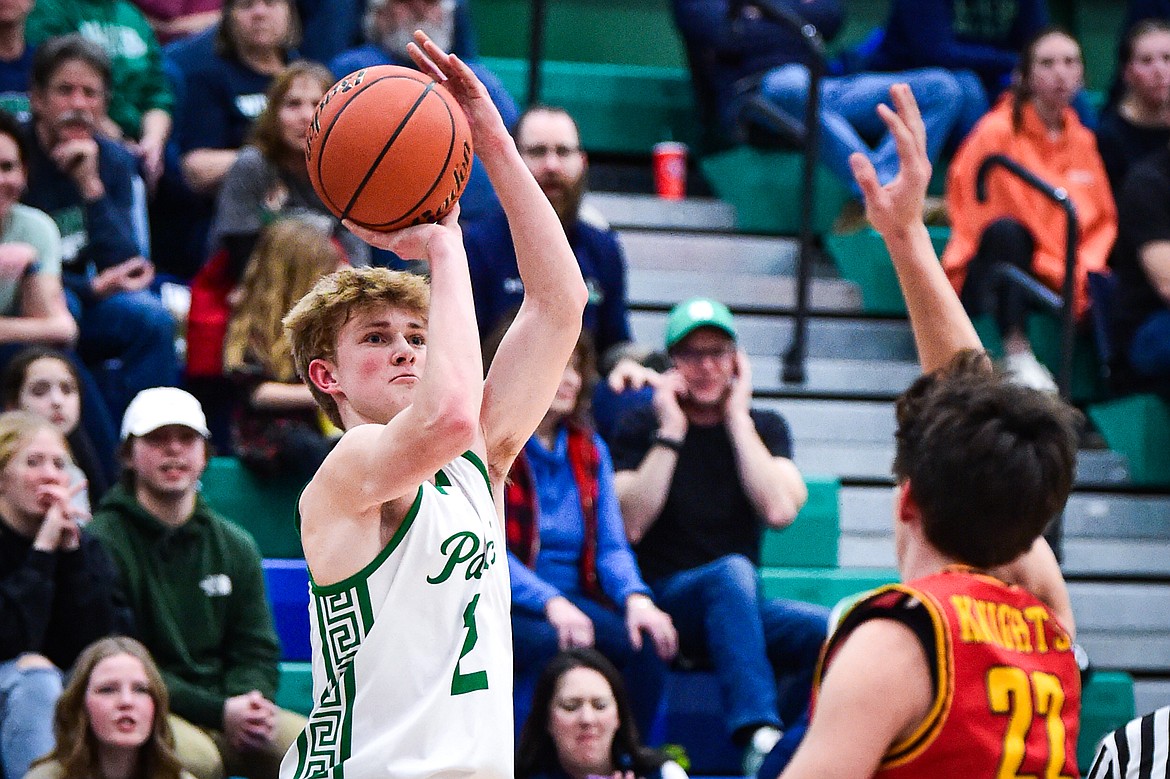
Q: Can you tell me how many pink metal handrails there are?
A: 0